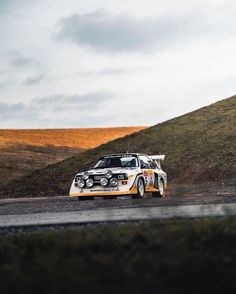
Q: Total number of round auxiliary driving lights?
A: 6